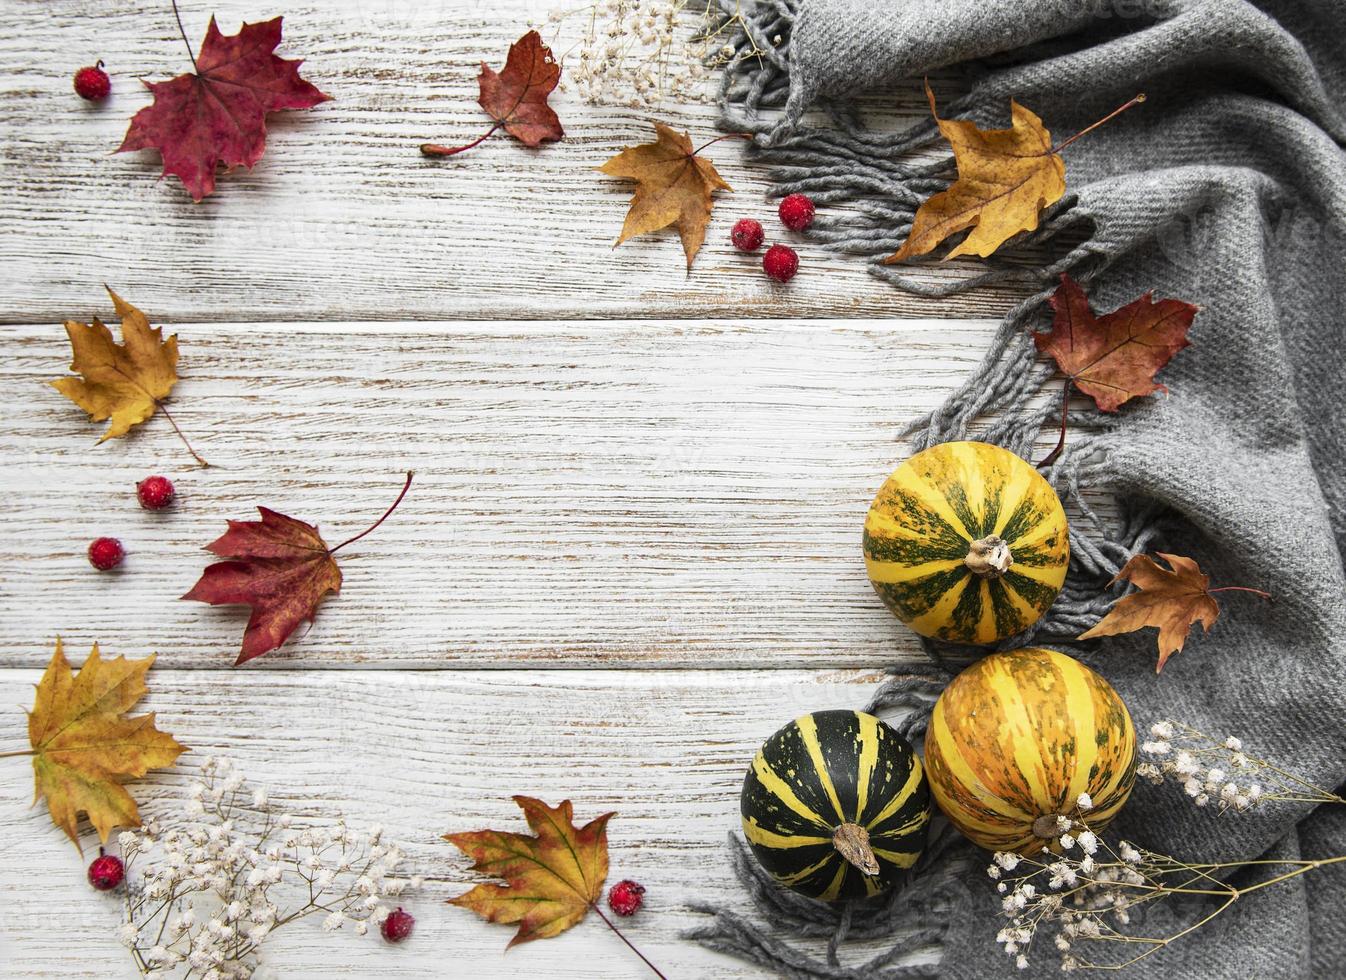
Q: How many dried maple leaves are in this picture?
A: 10